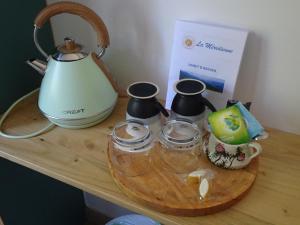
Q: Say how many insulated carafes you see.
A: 2